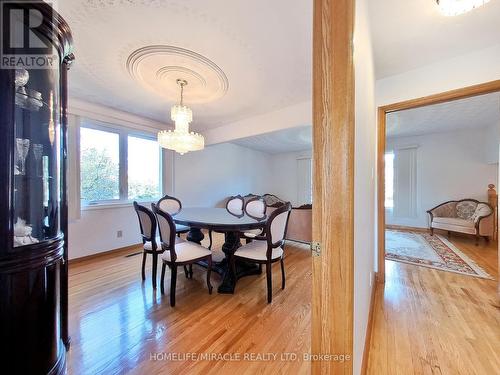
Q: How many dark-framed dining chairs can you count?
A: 6